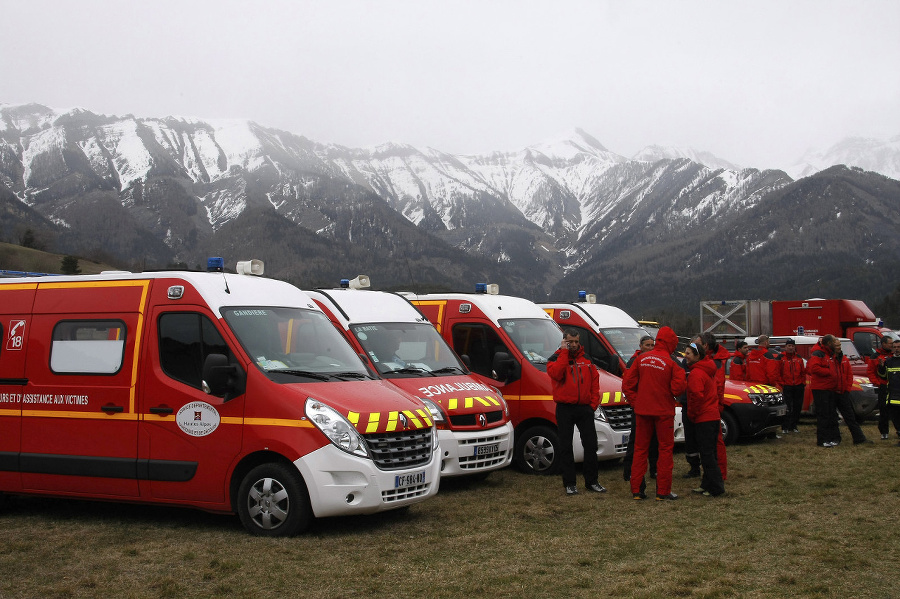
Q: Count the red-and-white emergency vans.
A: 4